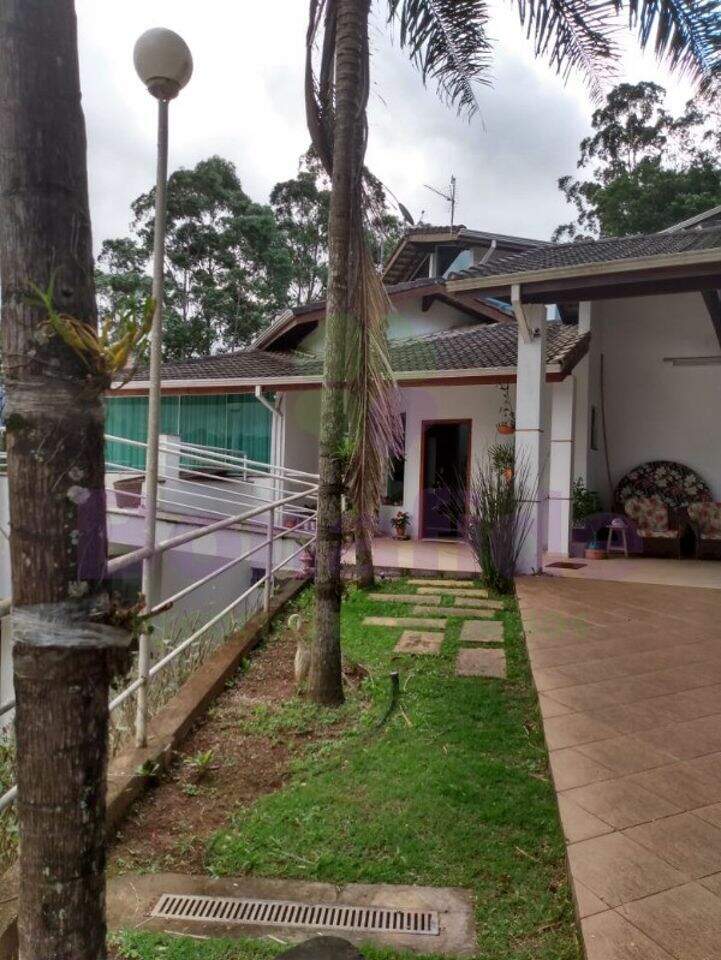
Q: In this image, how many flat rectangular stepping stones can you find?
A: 9